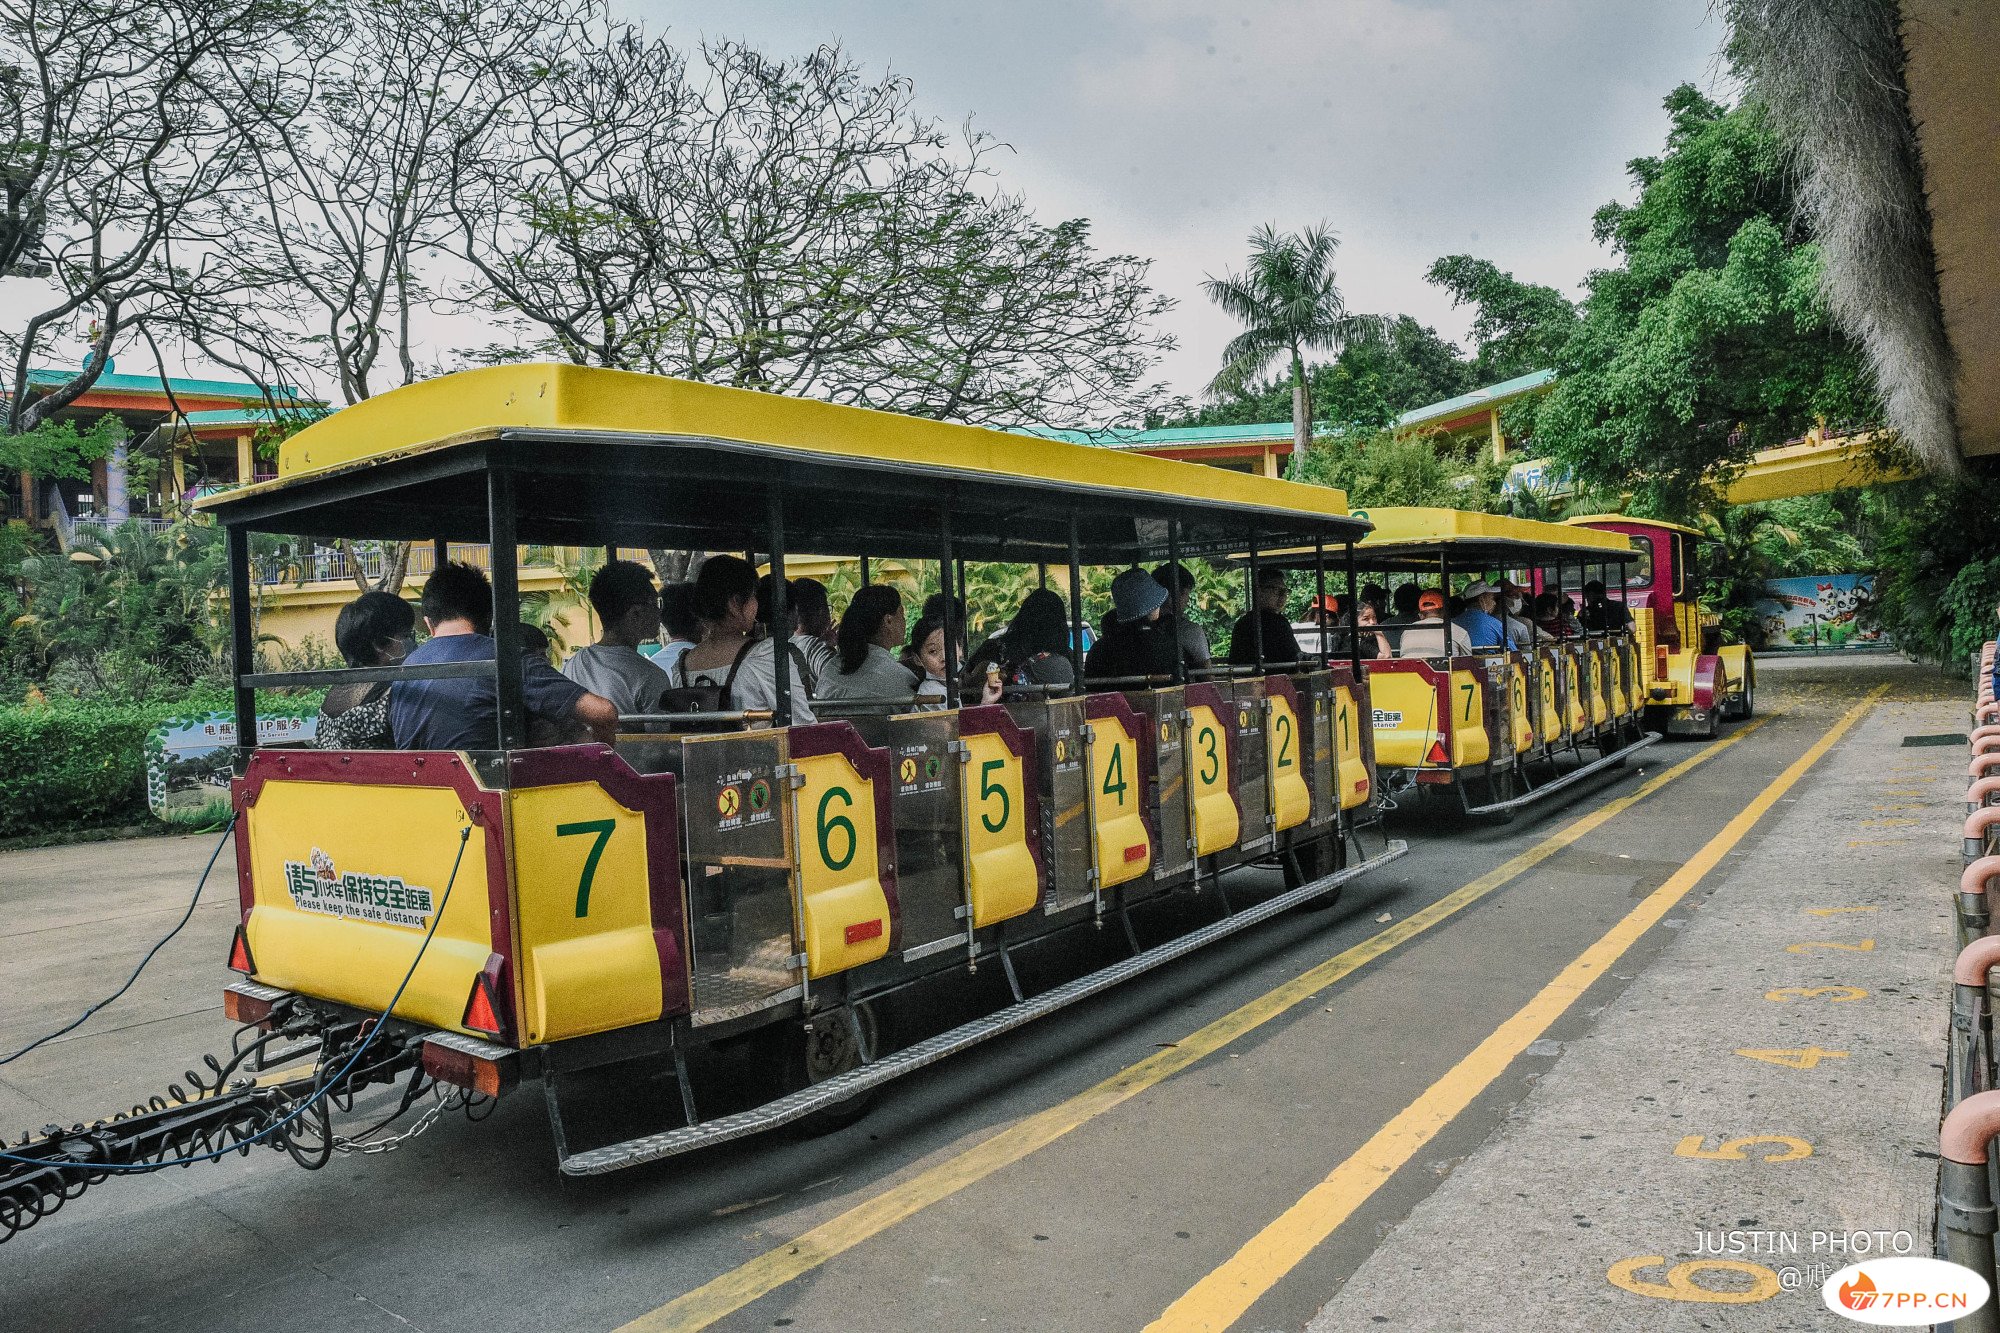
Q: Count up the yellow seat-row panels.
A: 14